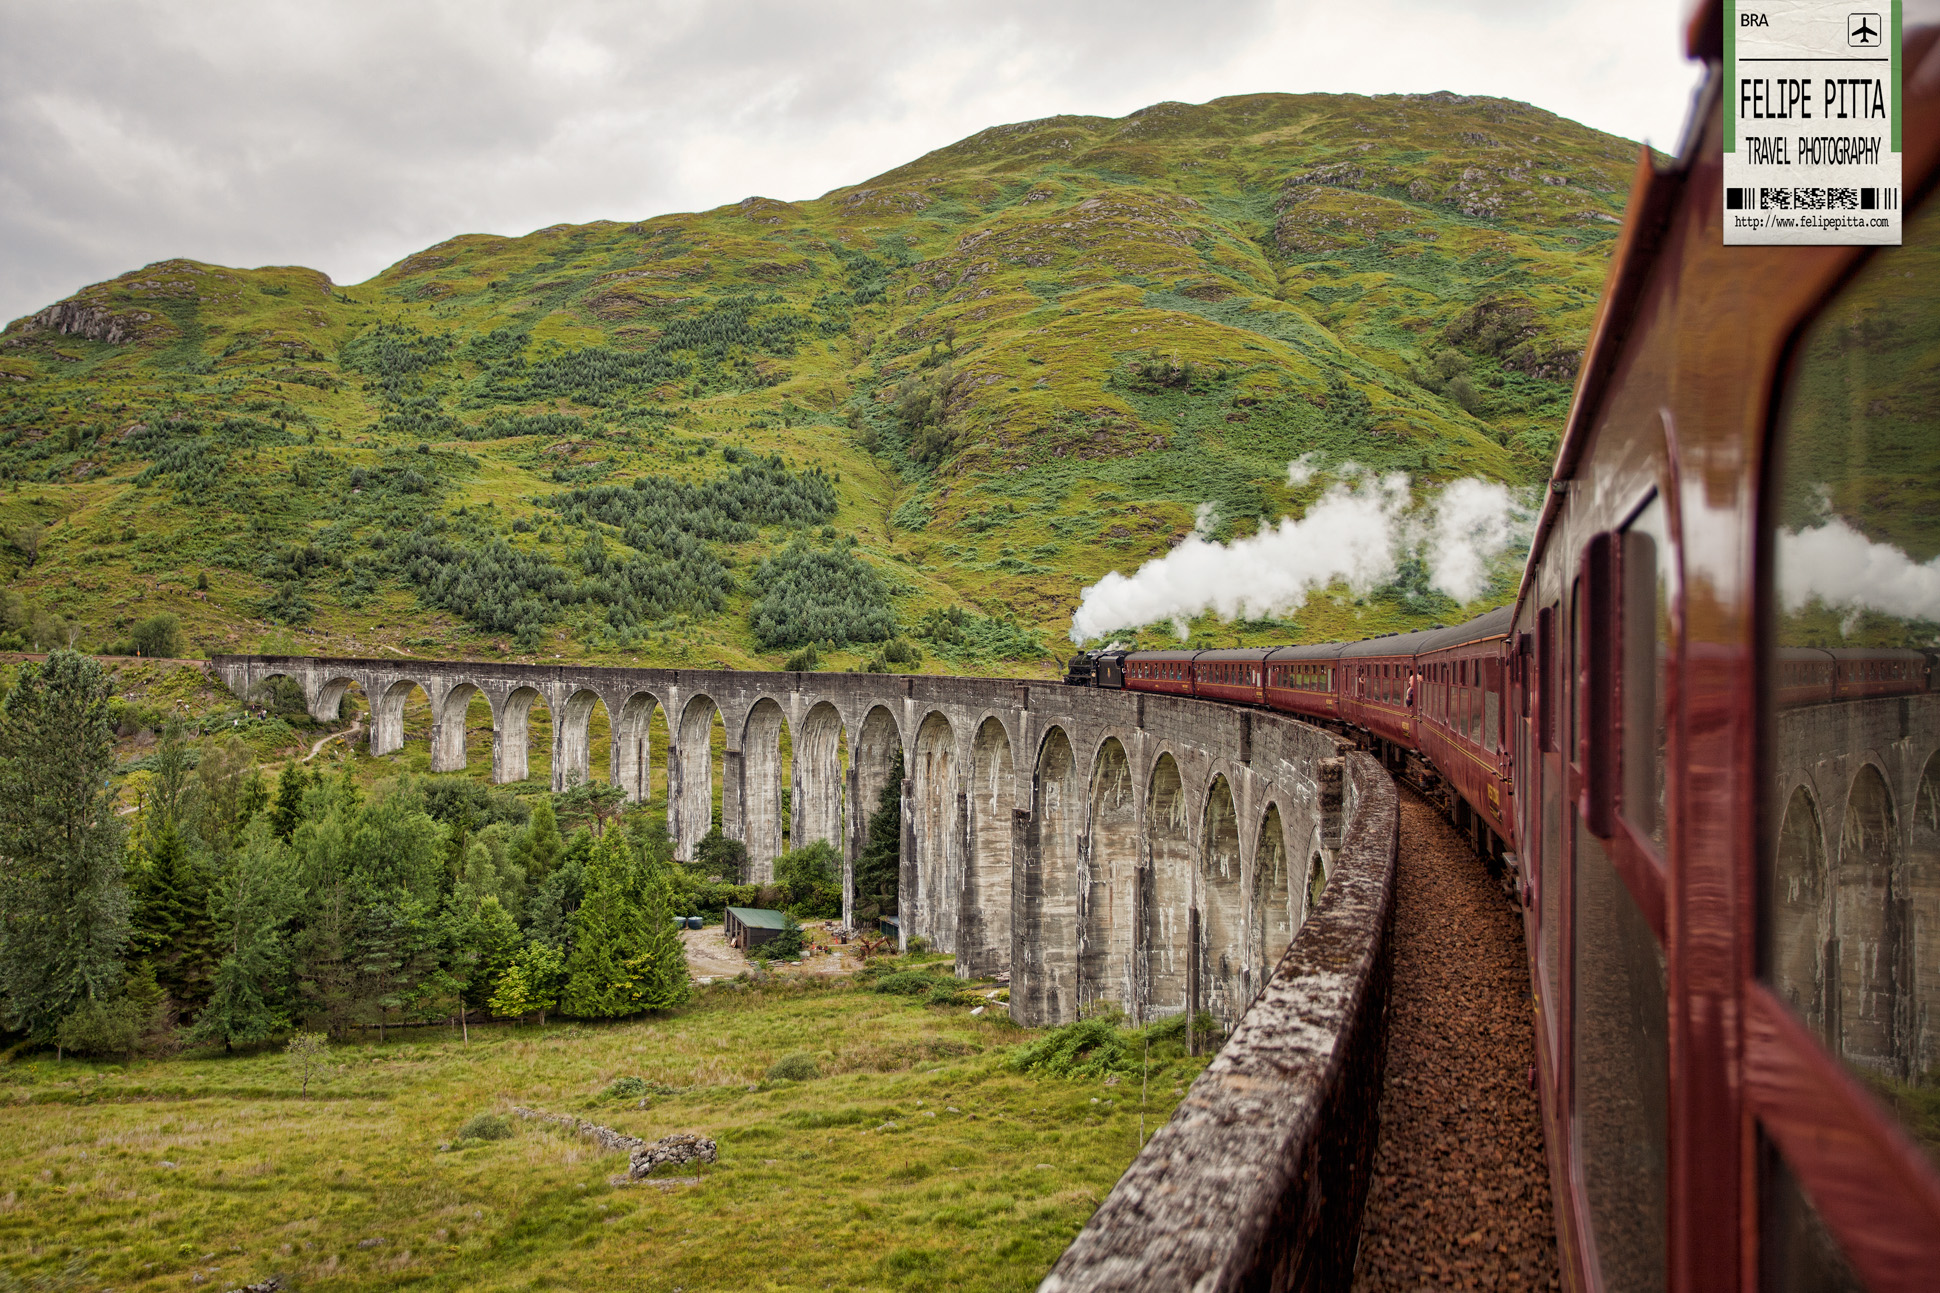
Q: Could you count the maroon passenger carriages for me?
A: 6